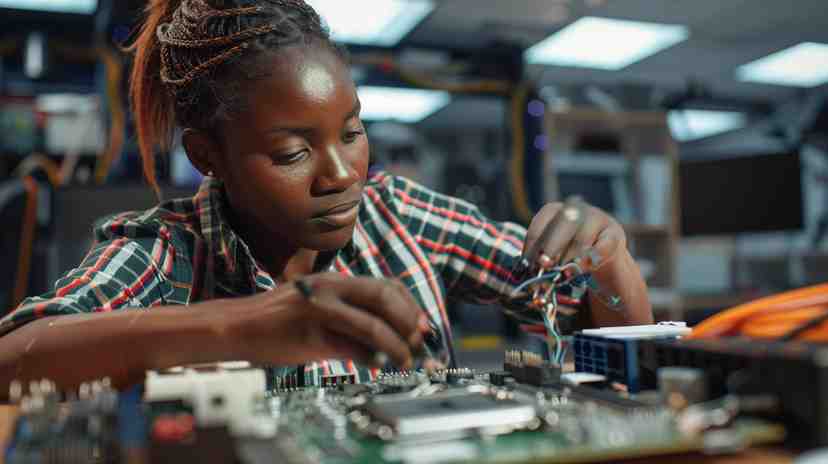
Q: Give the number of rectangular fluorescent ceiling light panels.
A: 6